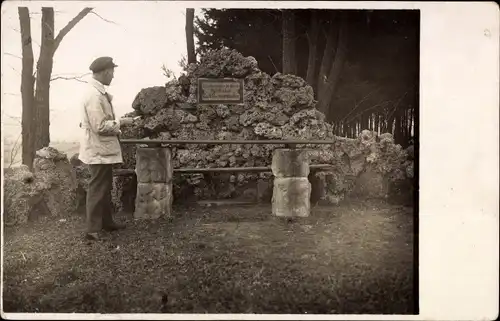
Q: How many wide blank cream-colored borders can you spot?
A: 1